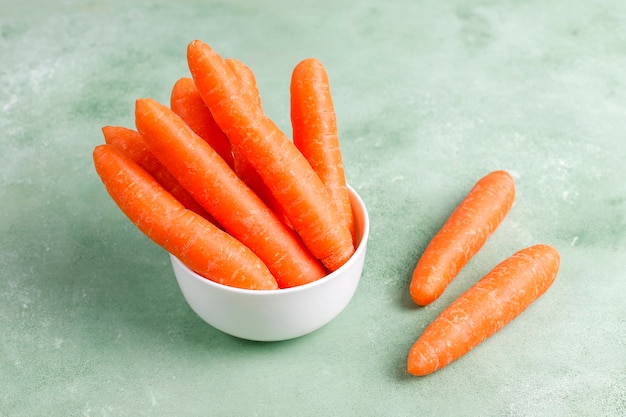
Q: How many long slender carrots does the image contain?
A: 9